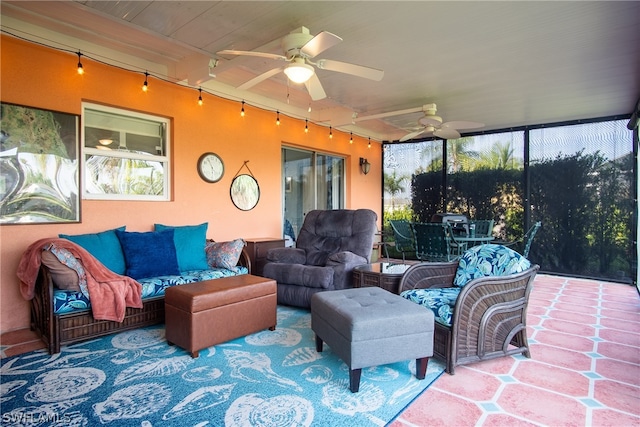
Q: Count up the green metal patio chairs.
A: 4